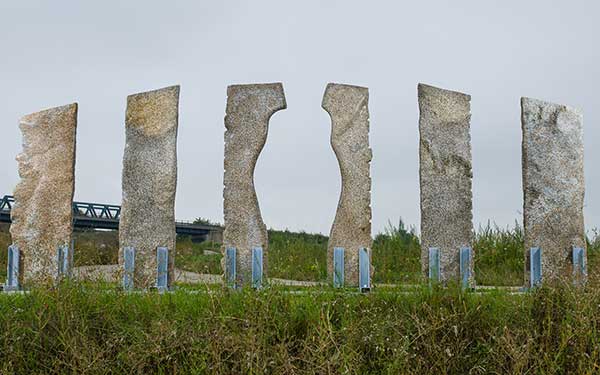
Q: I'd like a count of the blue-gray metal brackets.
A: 12